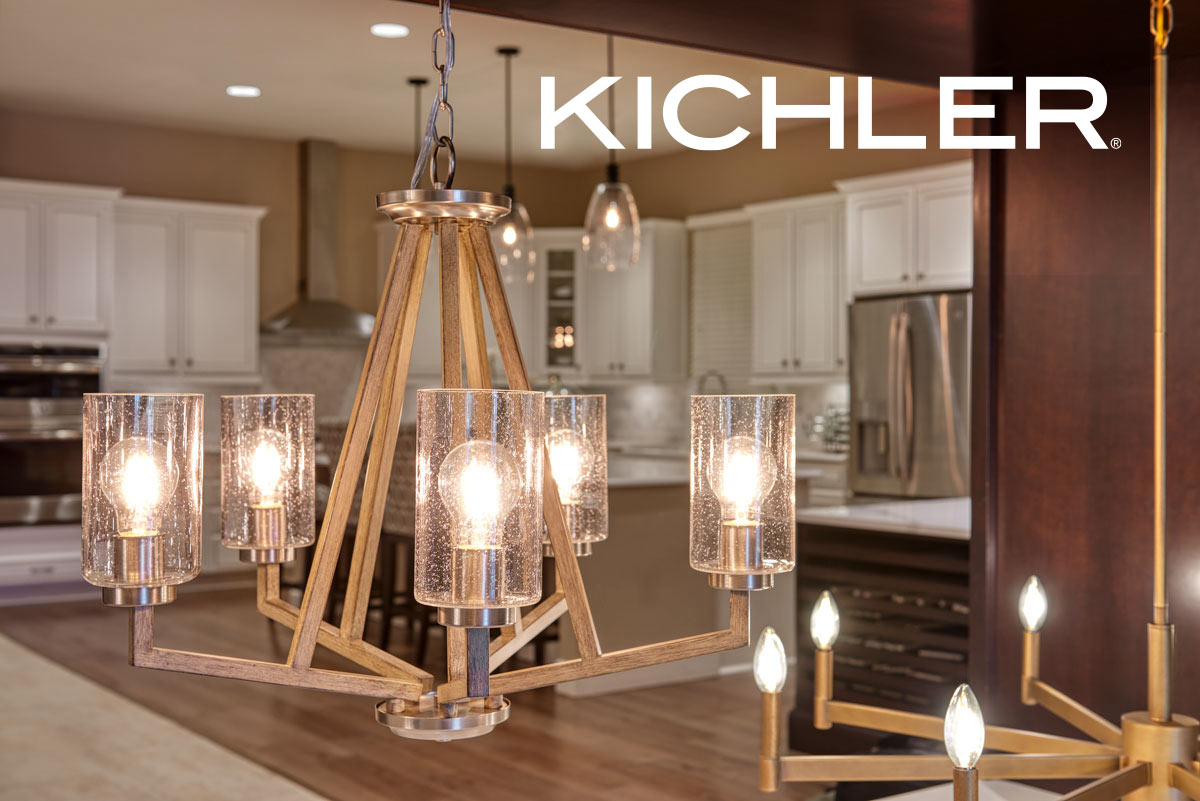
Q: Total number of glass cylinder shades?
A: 5